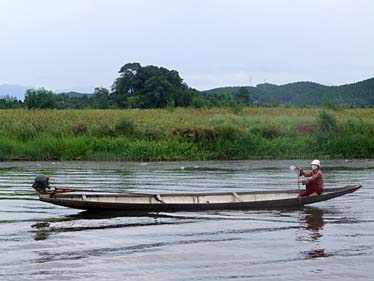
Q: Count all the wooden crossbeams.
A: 3